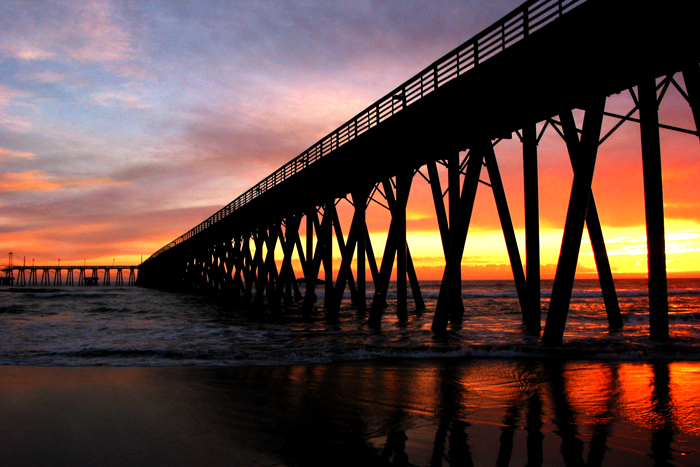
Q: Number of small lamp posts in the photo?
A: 4